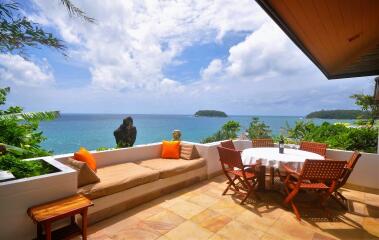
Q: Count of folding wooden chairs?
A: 6